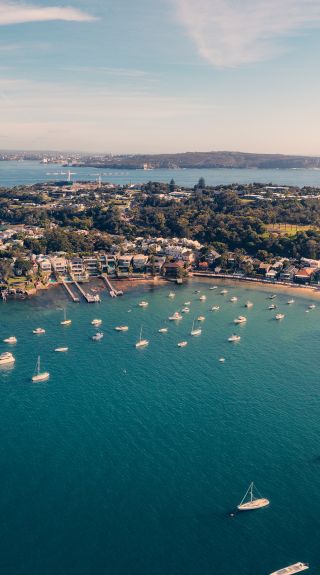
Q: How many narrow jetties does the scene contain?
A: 3